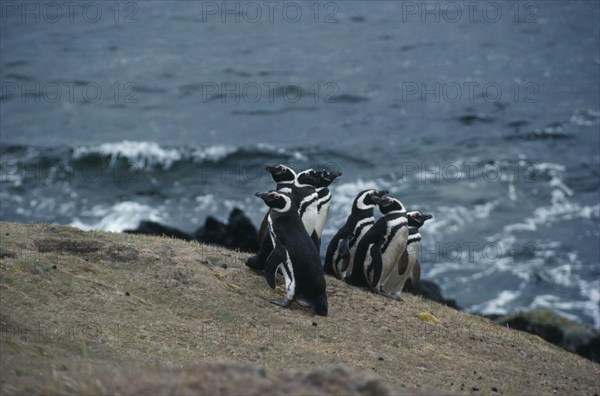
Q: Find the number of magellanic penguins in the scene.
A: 7